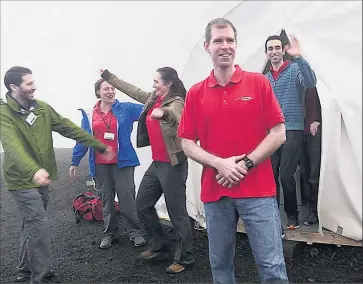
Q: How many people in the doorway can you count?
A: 2